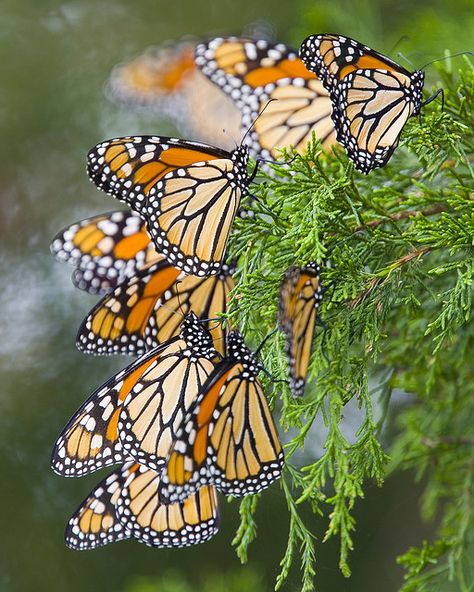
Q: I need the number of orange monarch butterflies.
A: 10